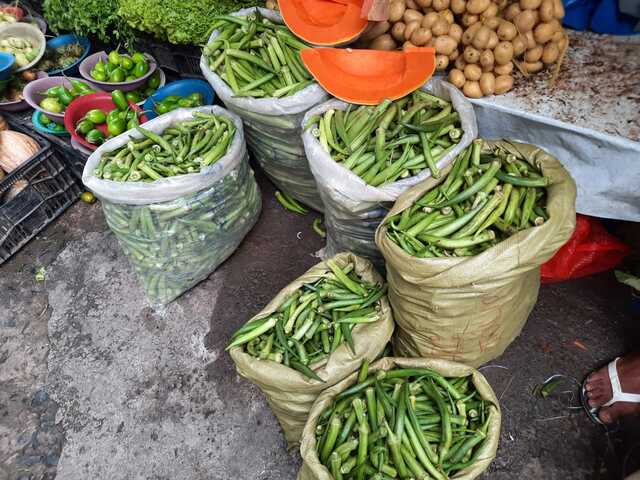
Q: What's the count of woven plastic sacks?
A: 3